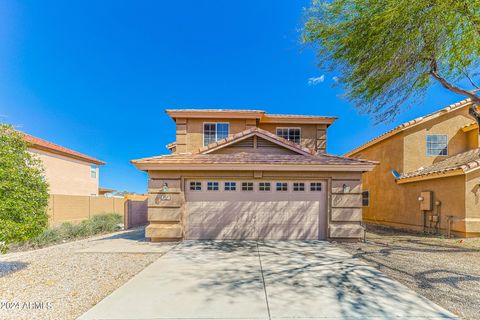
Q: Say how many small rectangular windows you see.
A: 8